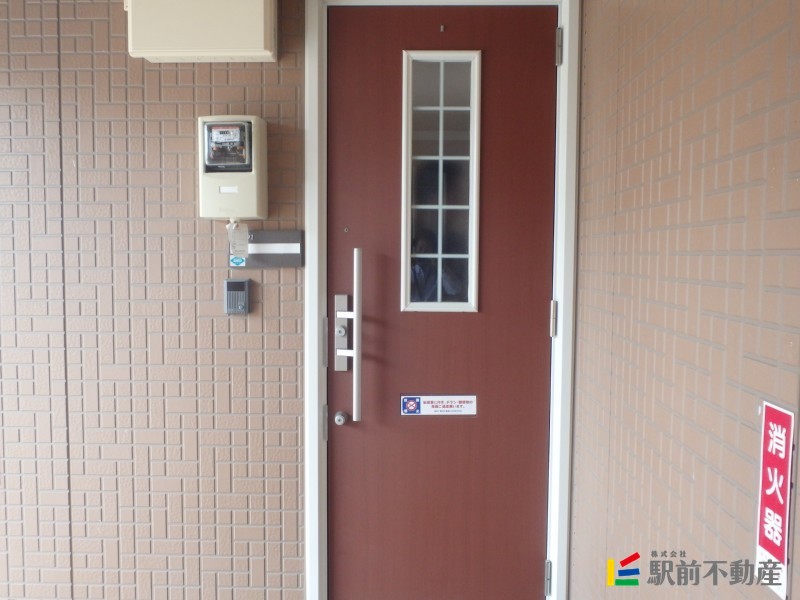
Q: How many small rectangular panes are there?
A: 10